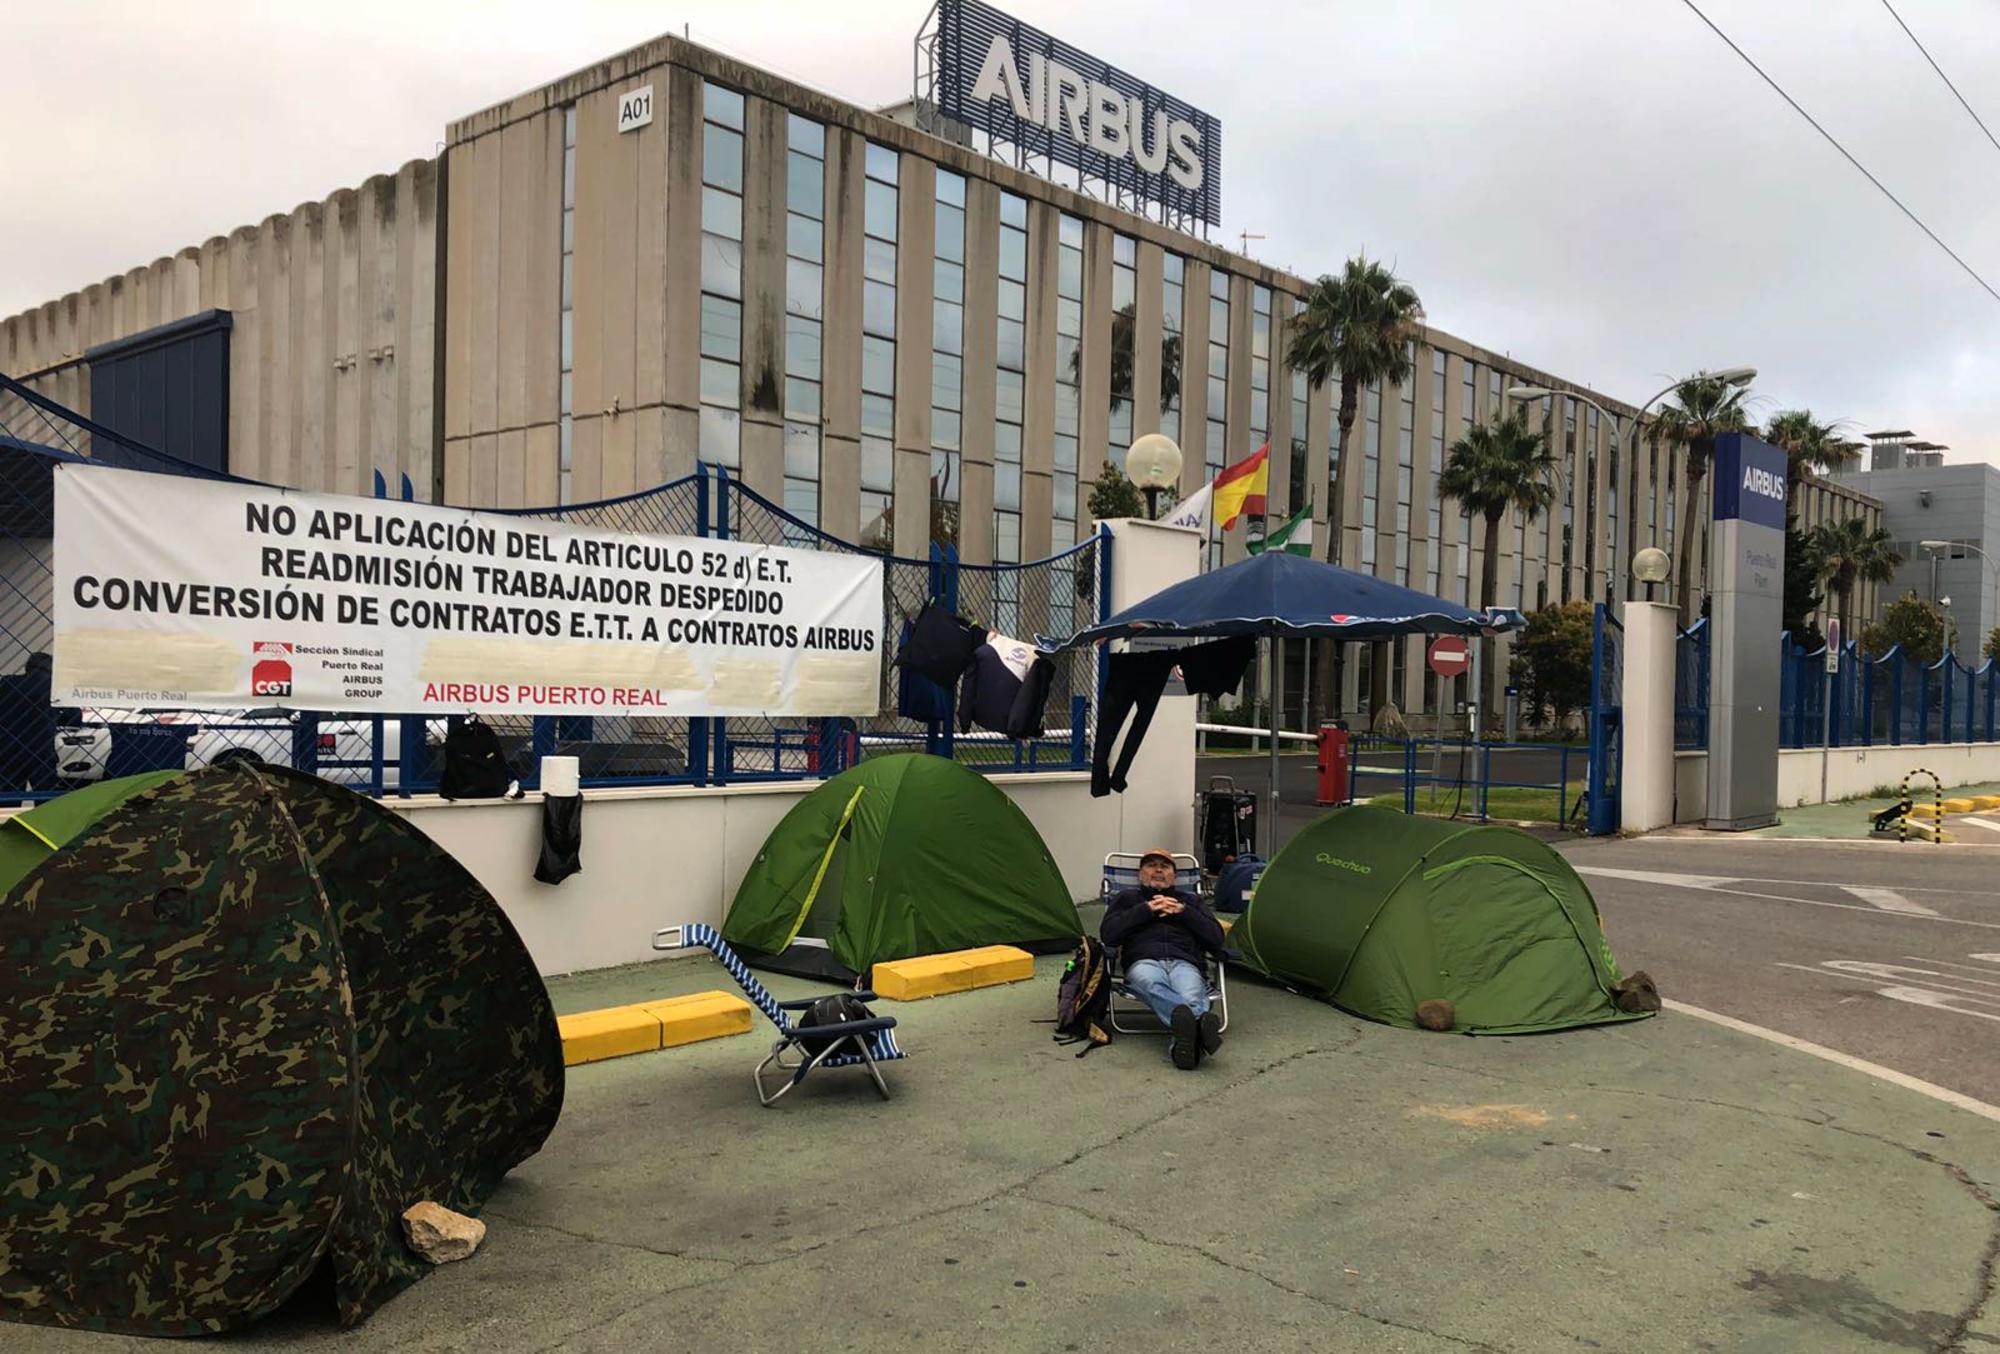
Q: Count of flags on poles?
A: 3